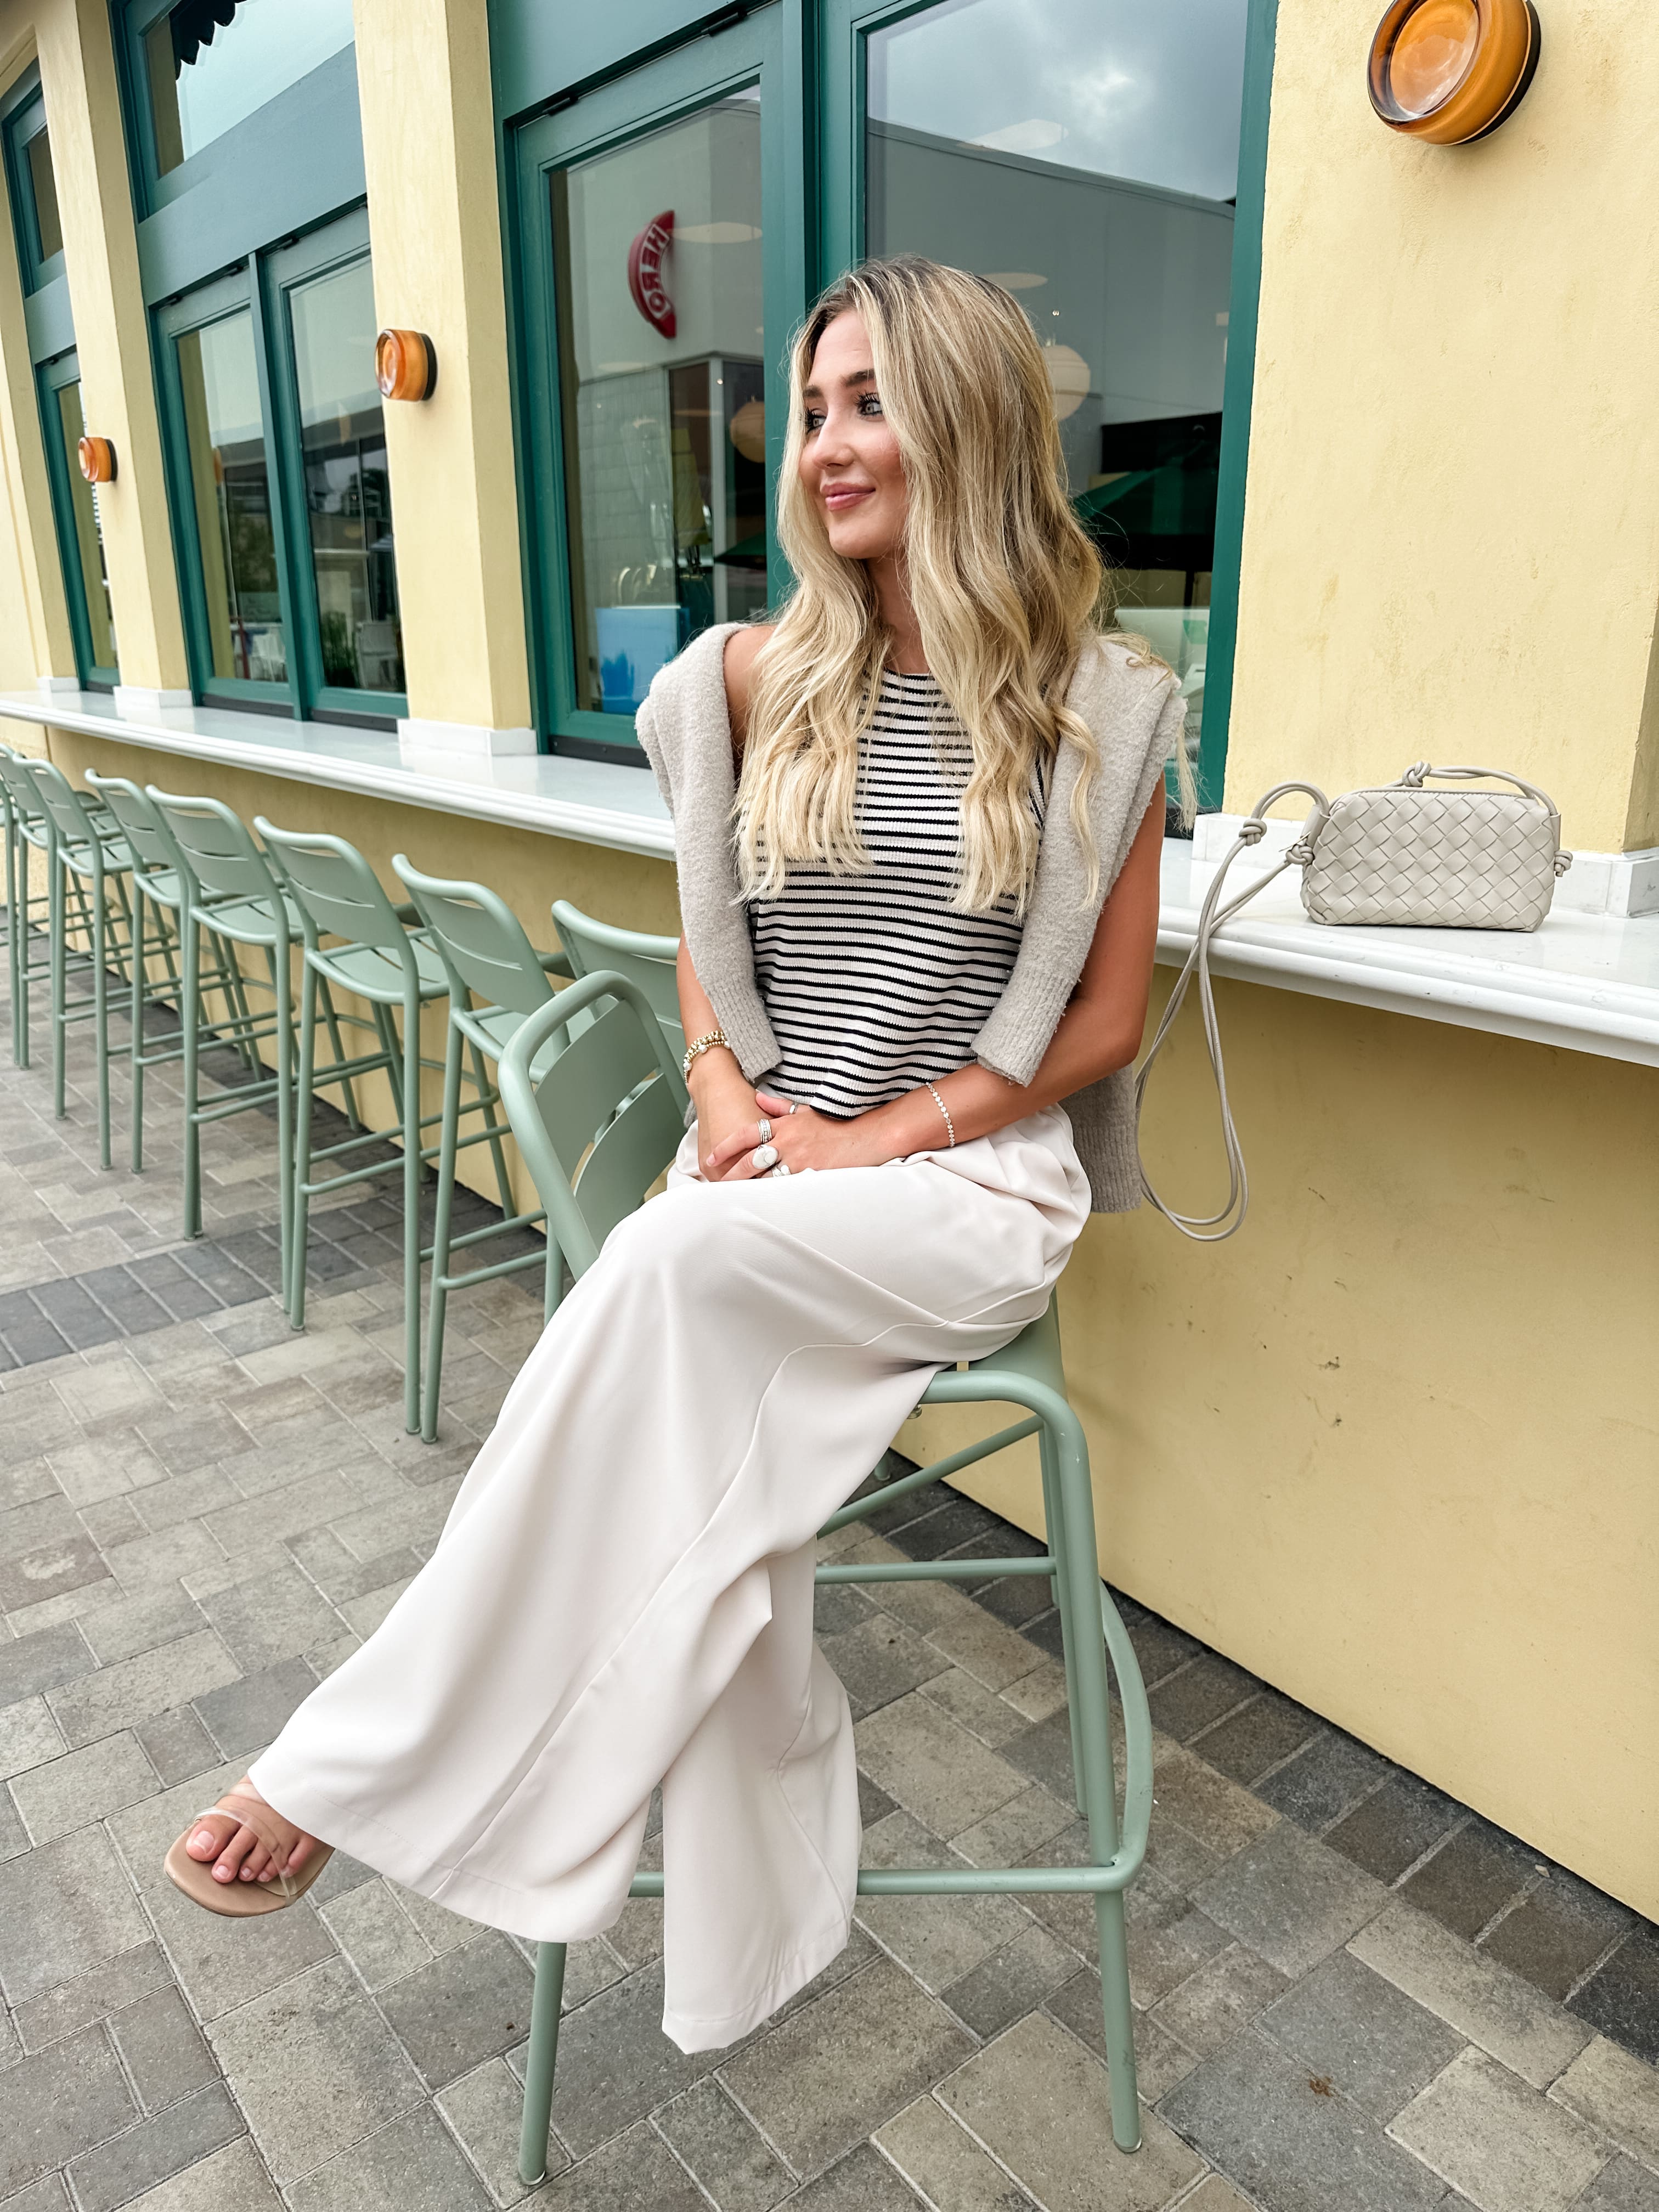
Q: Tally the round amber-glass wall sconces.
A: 3